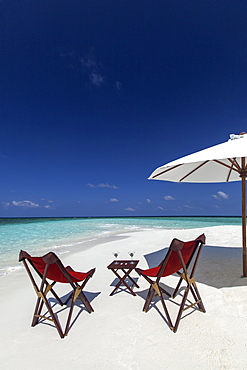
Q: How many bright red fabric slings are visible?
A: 2